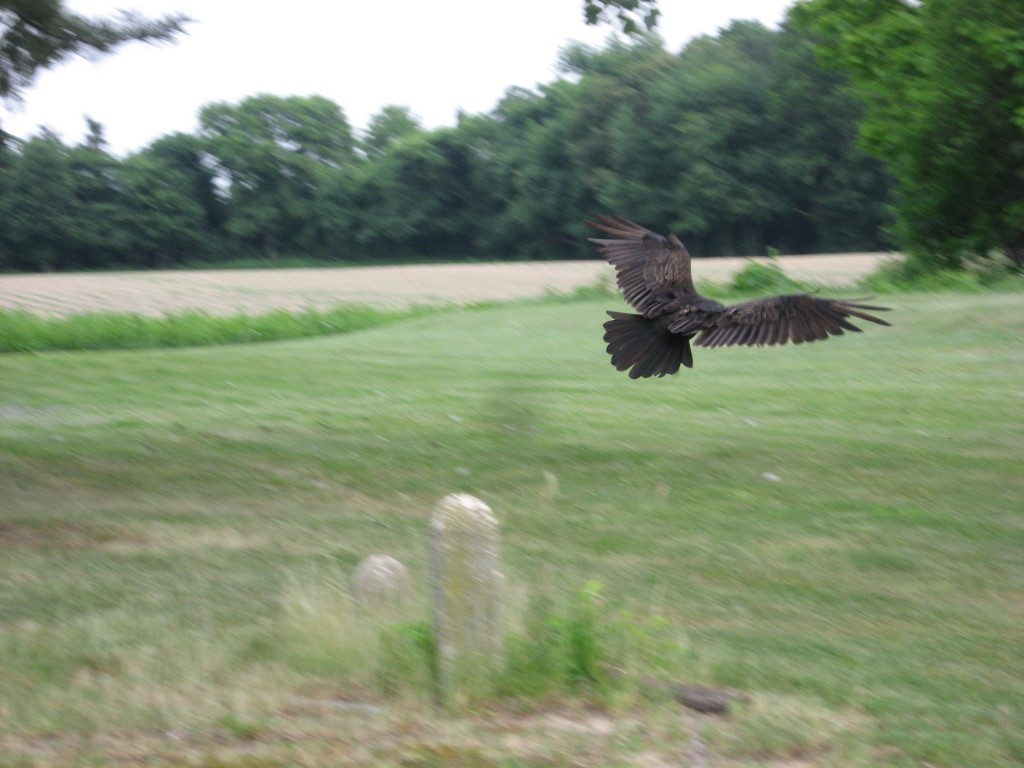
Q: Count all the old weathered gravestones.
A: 2